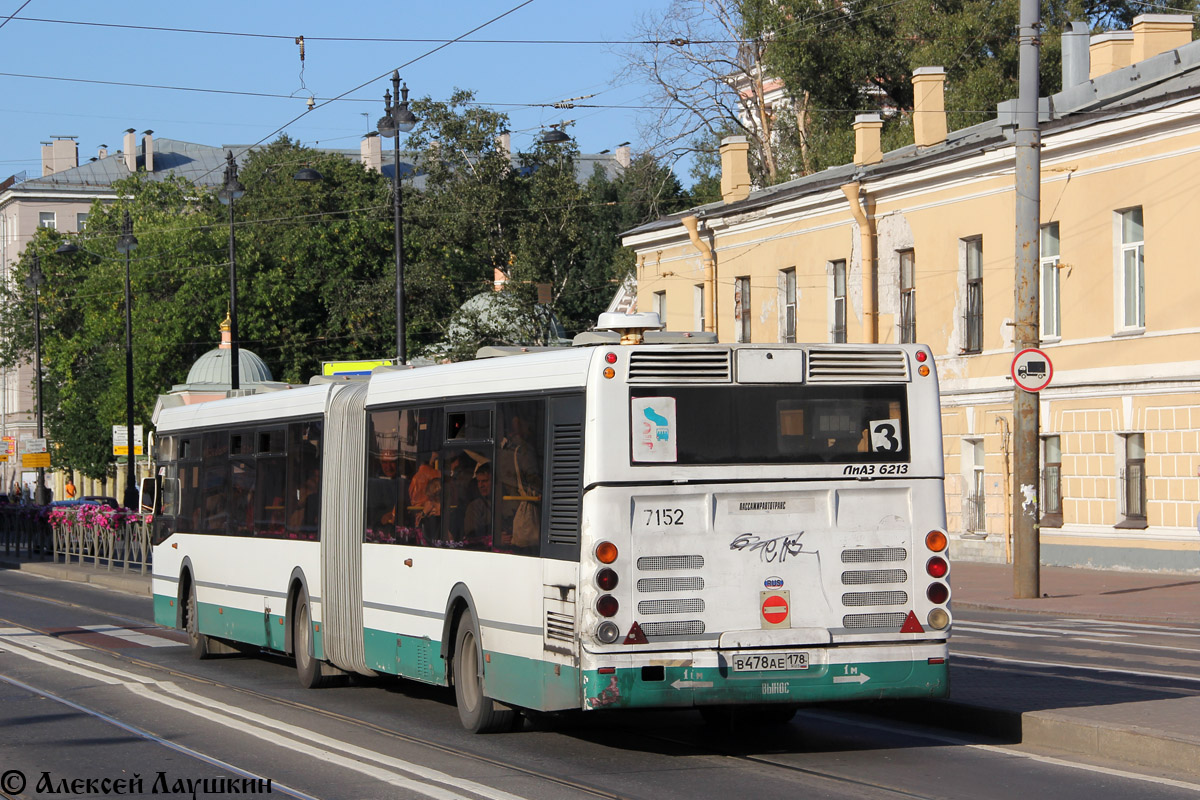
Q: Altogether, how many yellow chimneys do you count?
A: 5